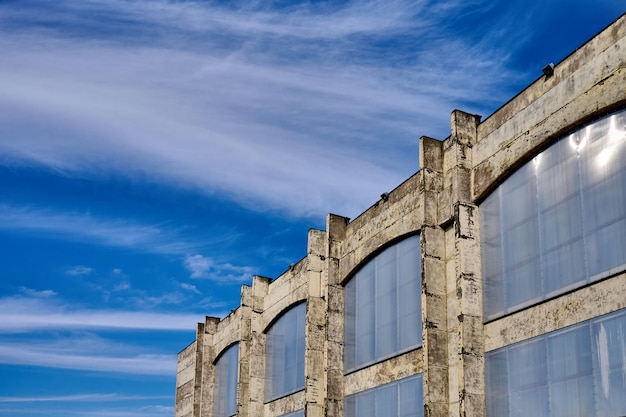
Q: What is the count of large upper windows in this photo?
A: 4